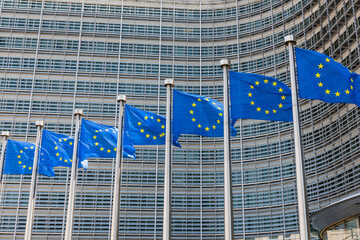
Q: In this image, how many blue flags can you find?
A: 7